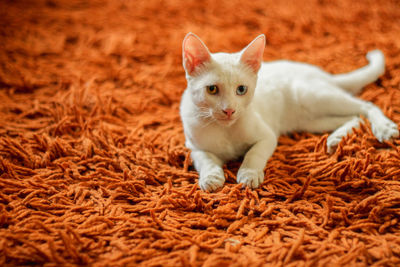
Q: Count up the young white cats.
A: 1